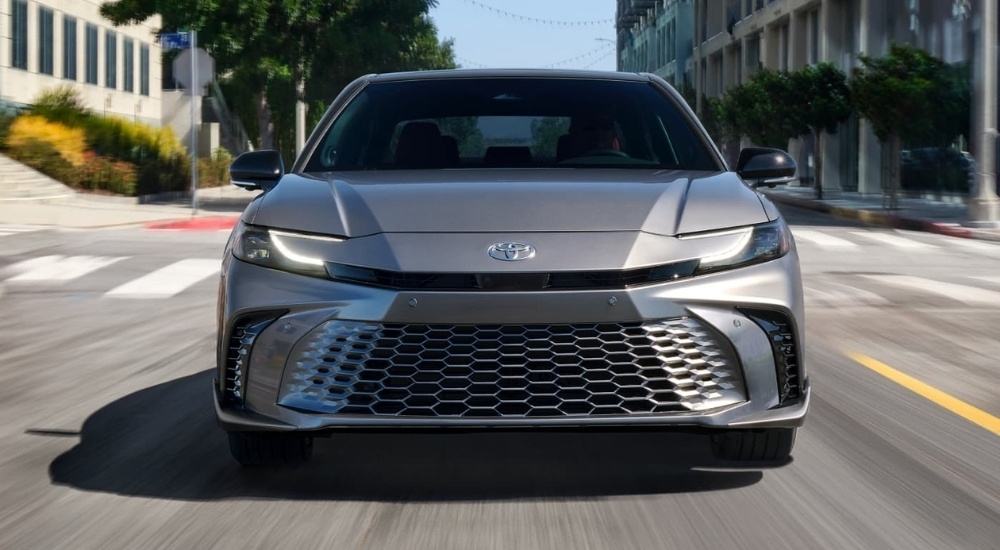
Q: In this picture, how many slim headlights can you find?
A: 2